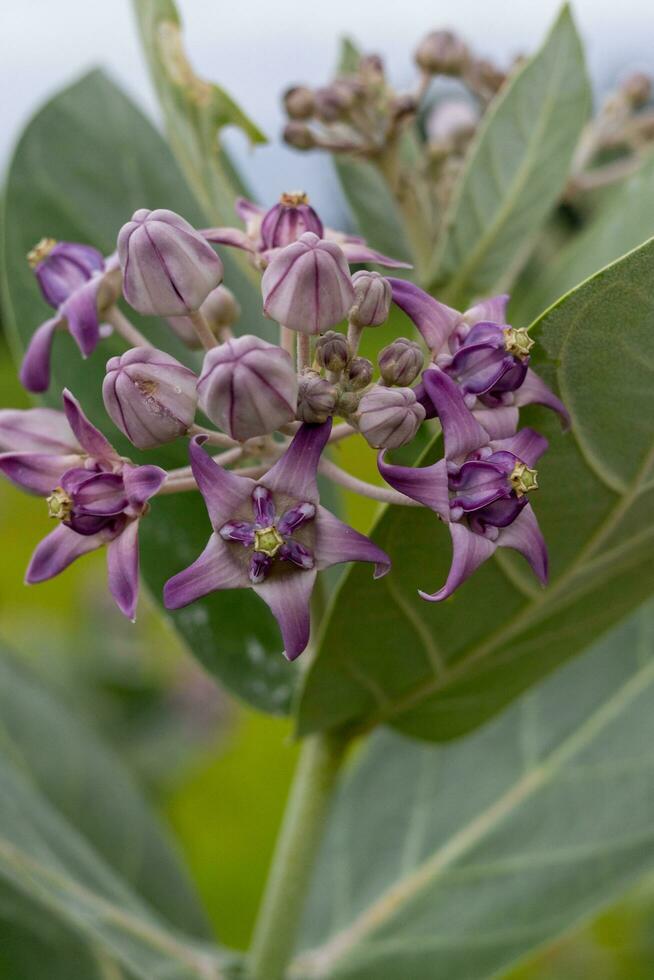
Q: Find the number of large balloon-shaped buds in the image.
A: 4